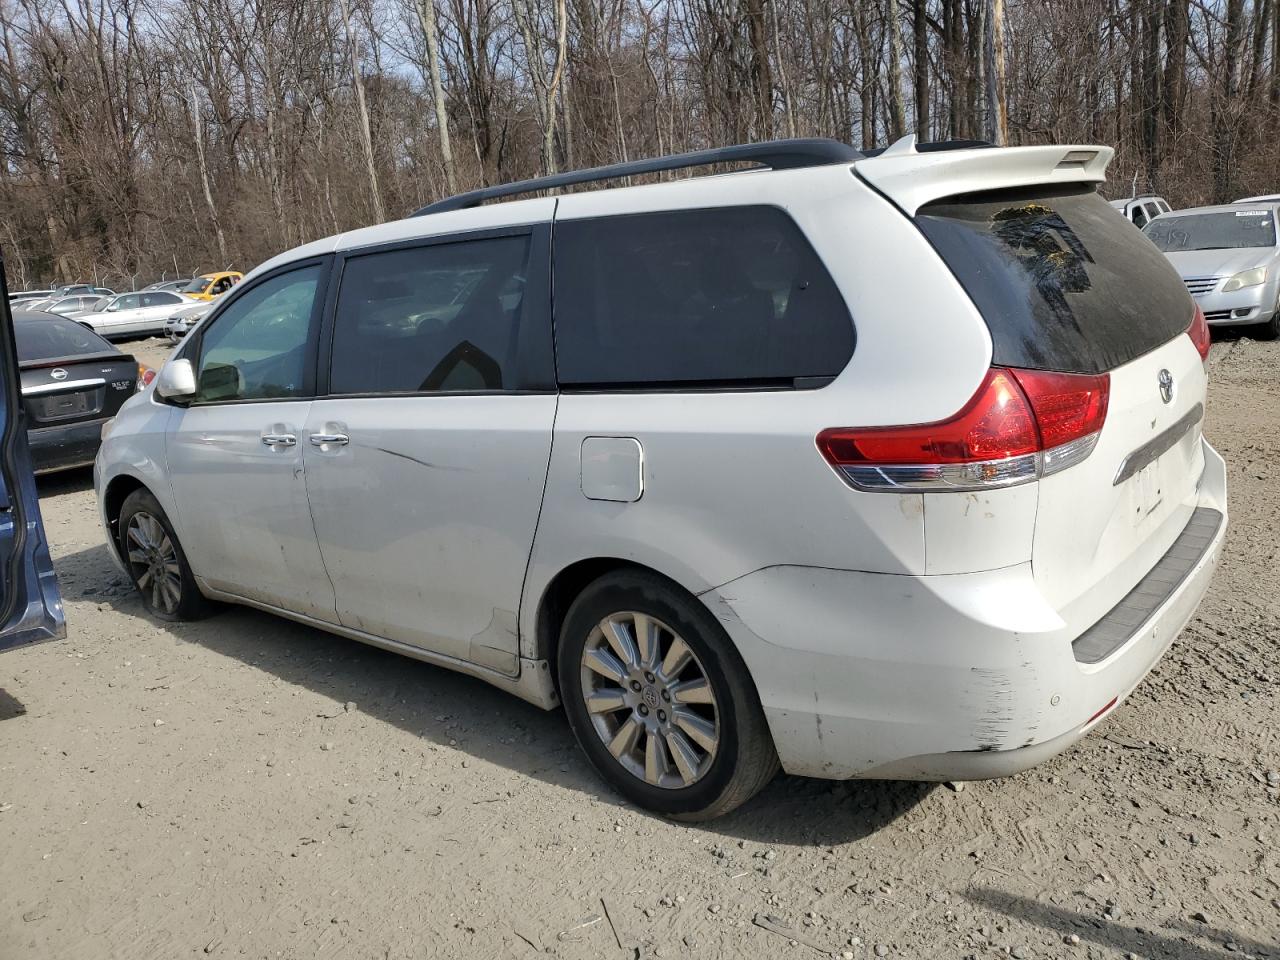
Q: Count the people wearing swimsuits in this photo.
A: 0